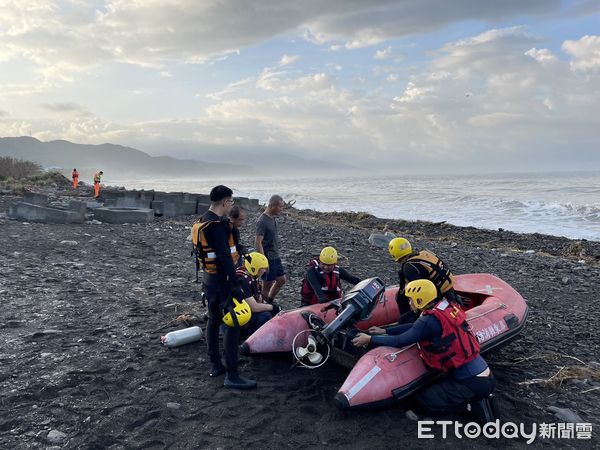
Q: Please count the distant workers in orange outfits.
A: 2